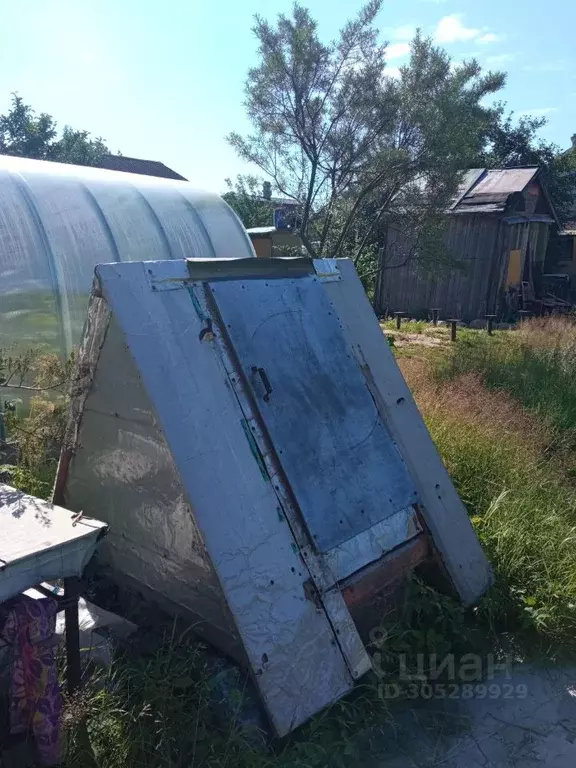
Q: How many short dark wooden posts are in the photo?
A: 5